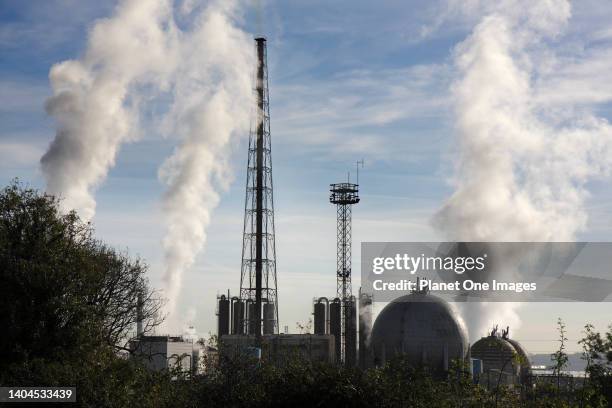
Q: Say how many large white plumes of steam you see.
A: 3